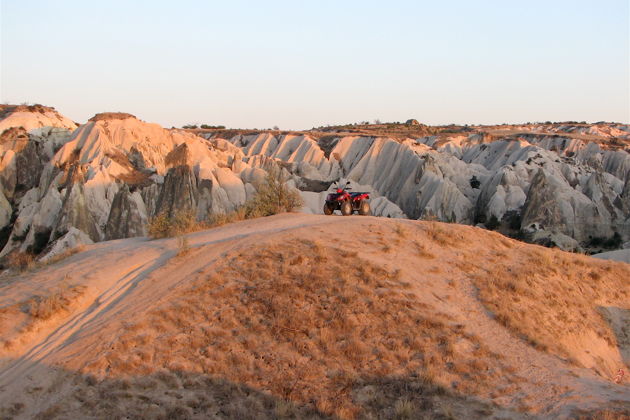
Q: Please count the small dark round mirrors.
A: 2